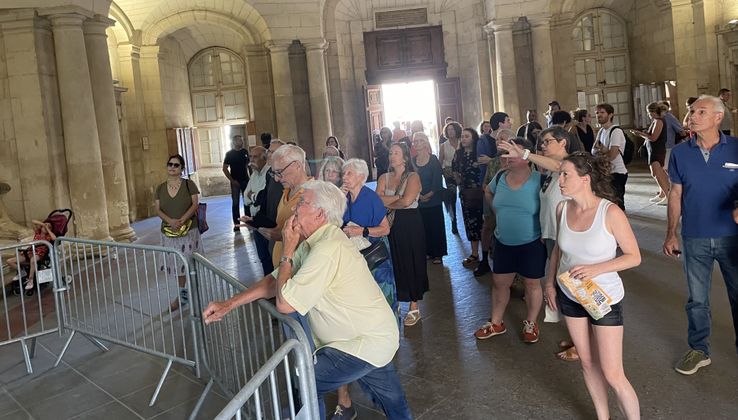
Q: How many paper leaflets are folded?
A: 1